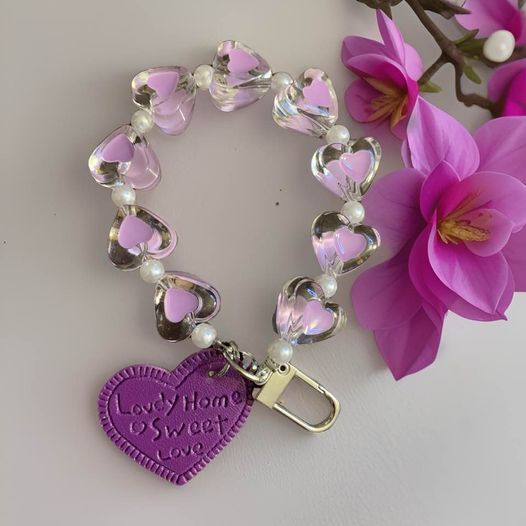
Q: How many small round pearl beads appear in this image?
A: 10